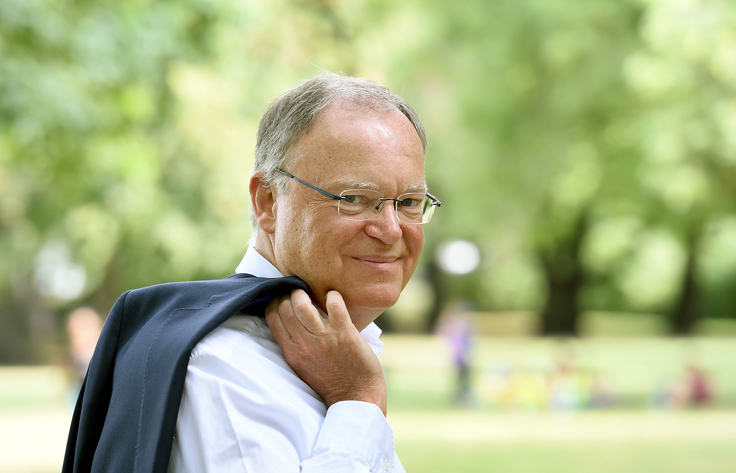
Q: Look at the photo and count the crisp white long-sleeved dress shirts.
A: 1